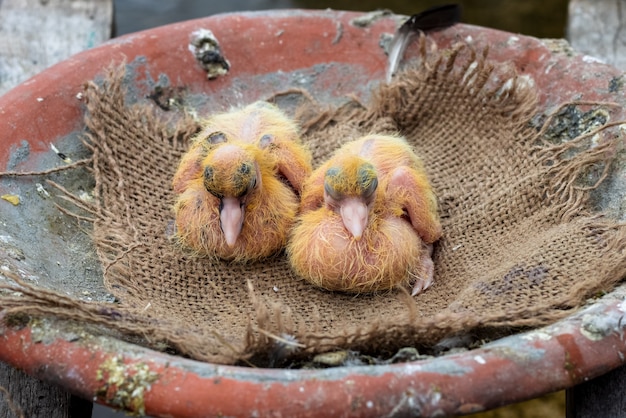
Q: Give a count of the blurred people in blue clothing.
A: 0